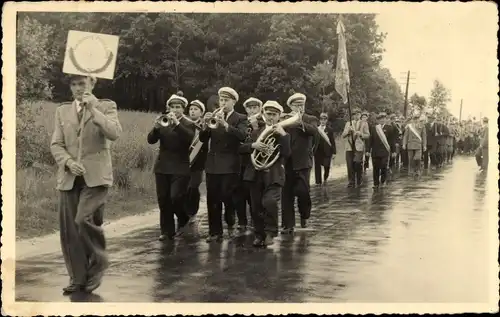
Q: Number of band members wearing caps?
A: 6